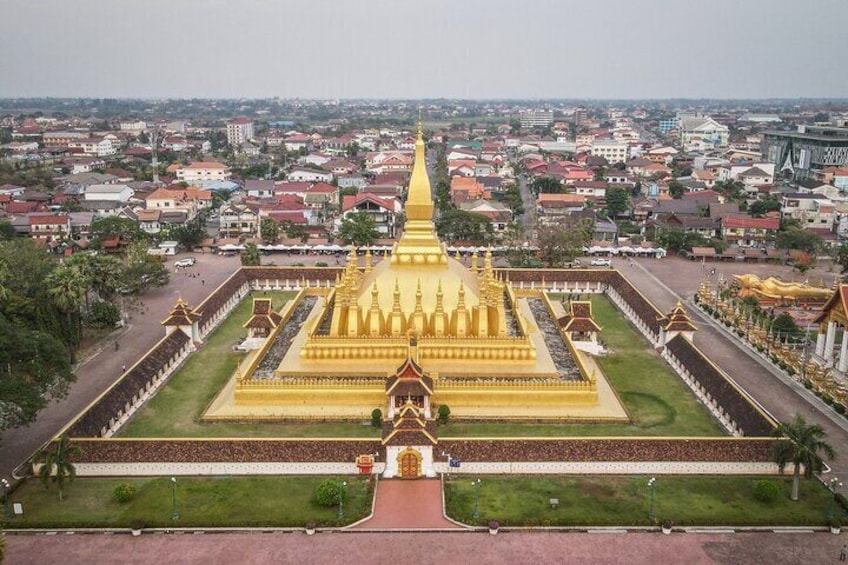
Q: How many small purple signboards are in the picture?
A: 1